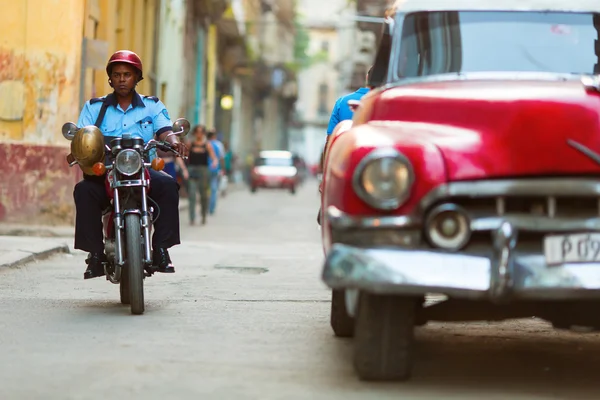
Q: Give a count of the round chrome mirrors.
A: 2